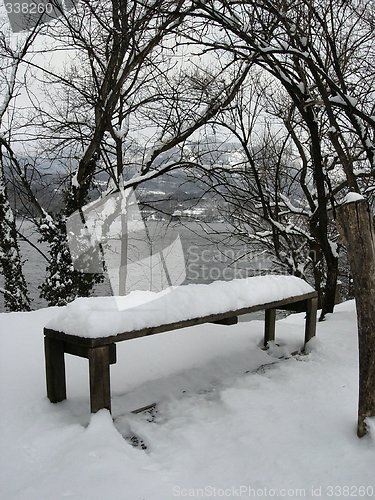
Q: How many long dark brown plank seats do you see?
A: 1